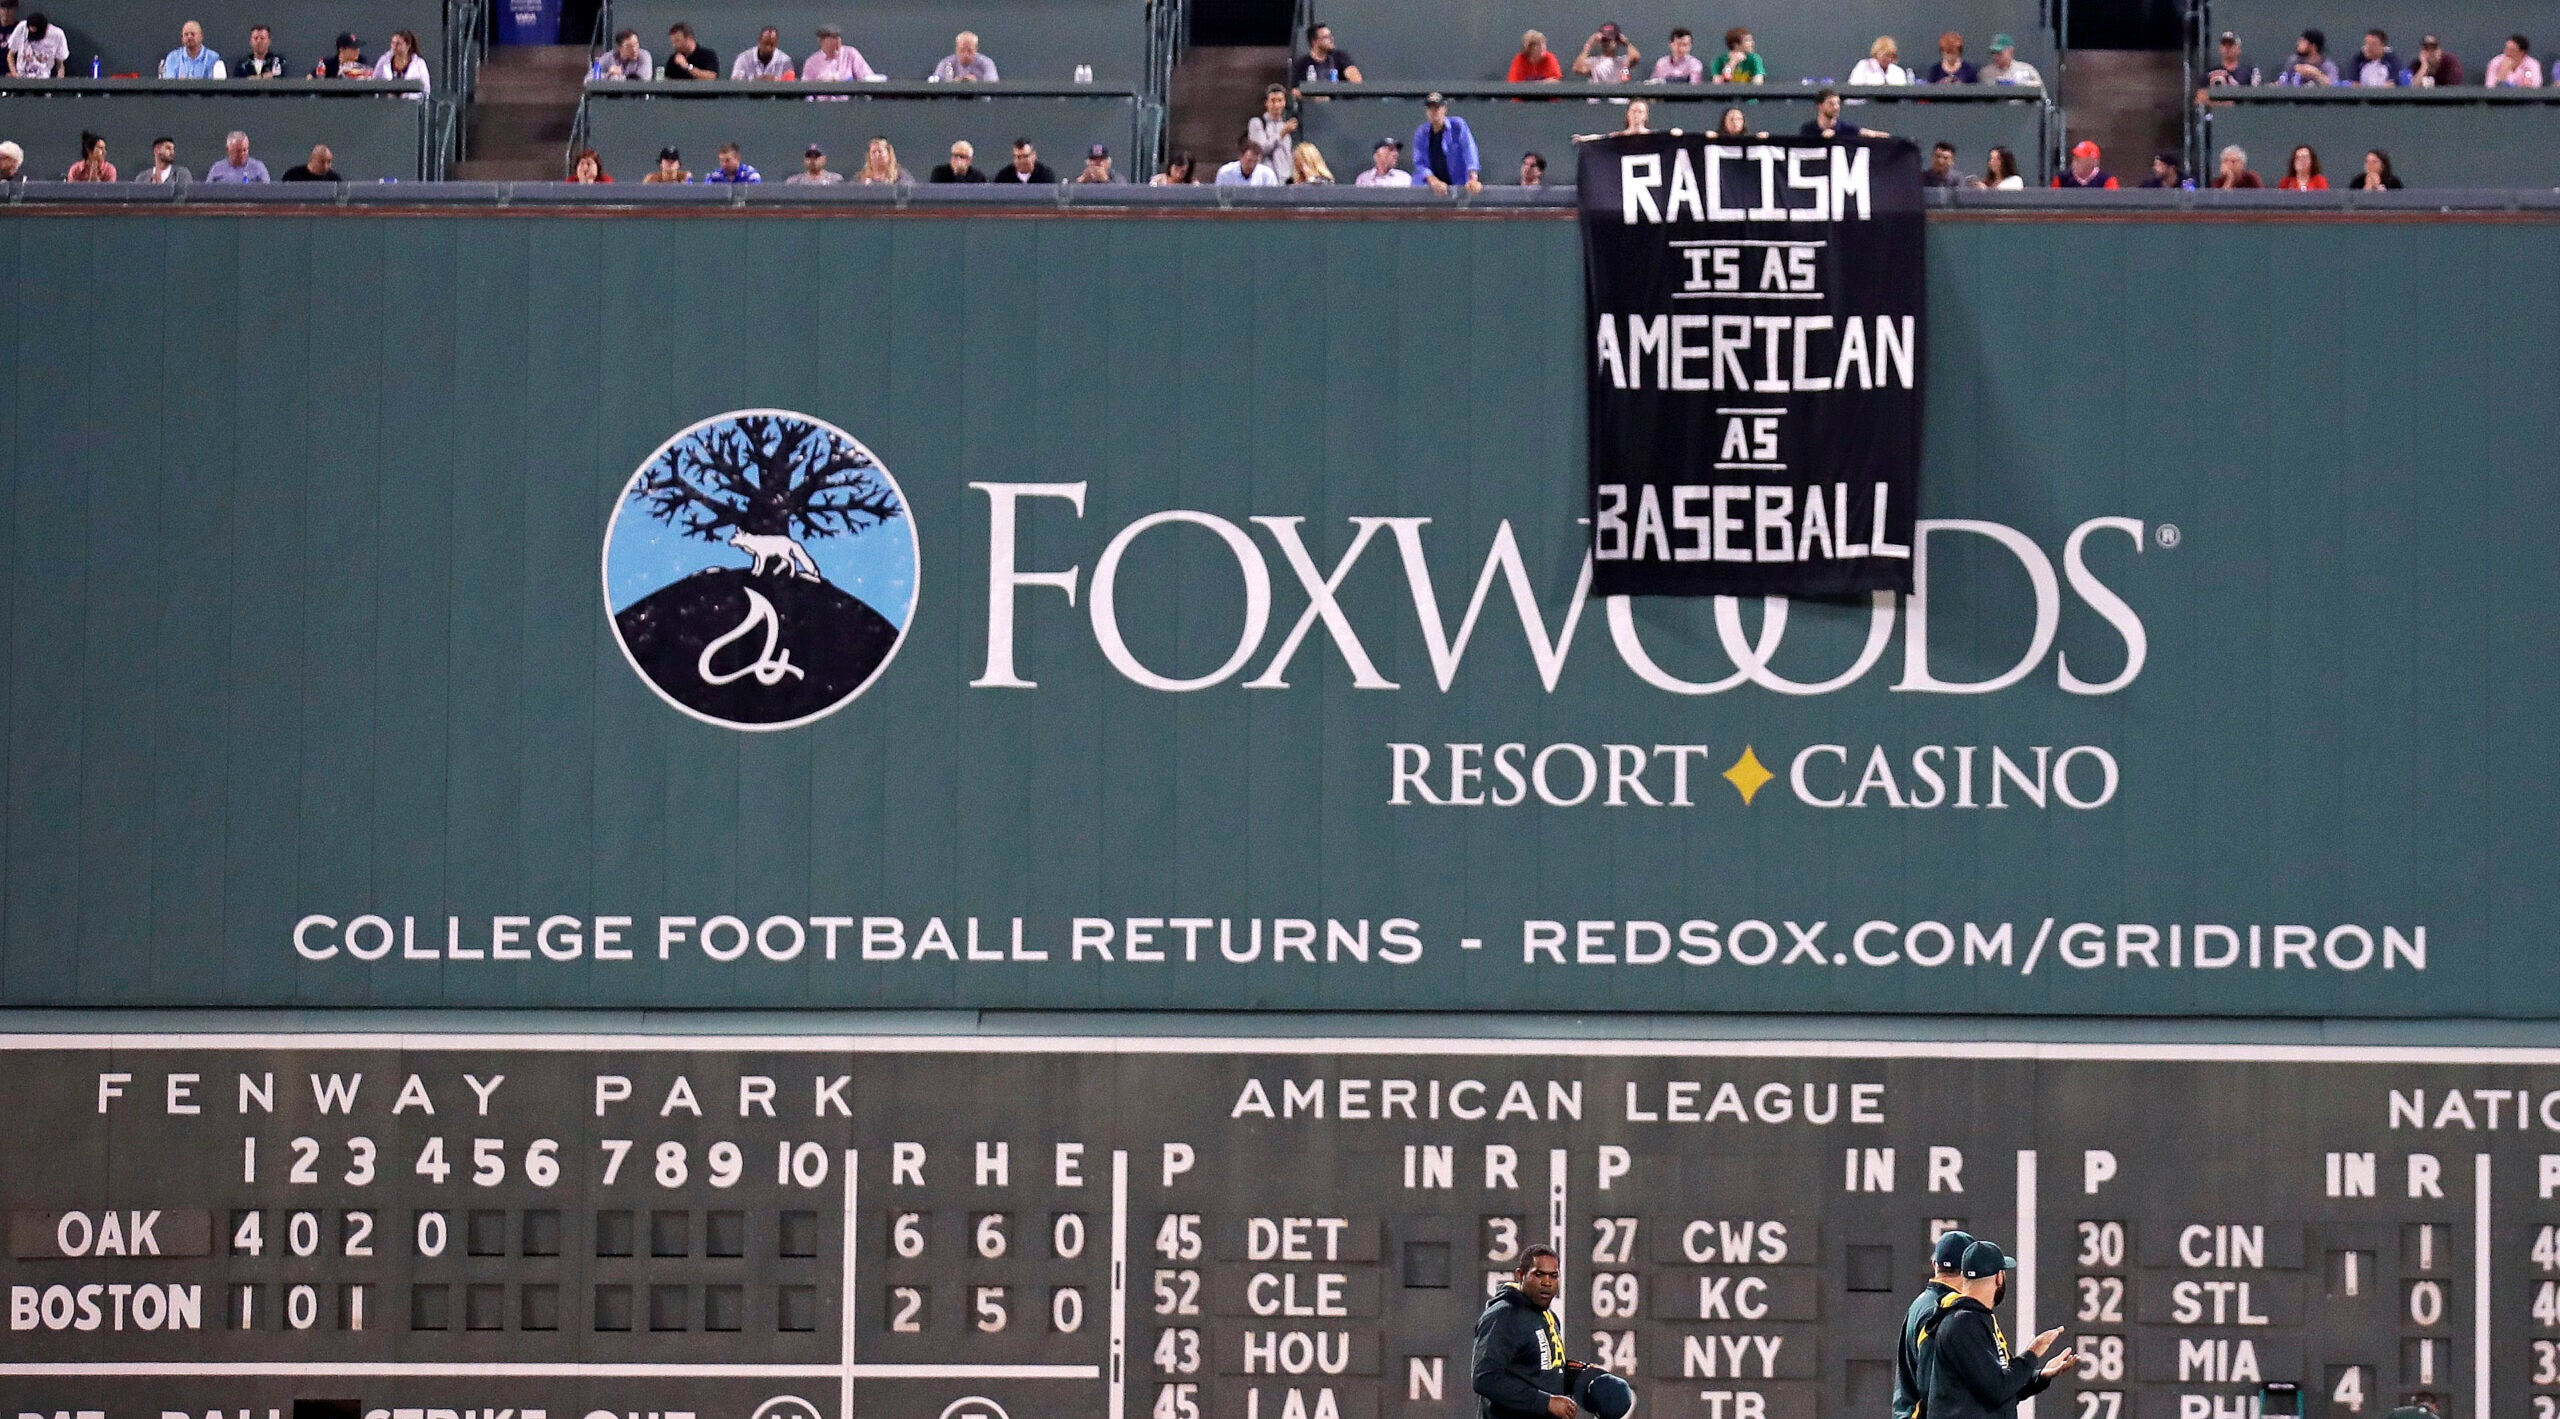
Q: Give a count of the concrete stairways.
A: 3